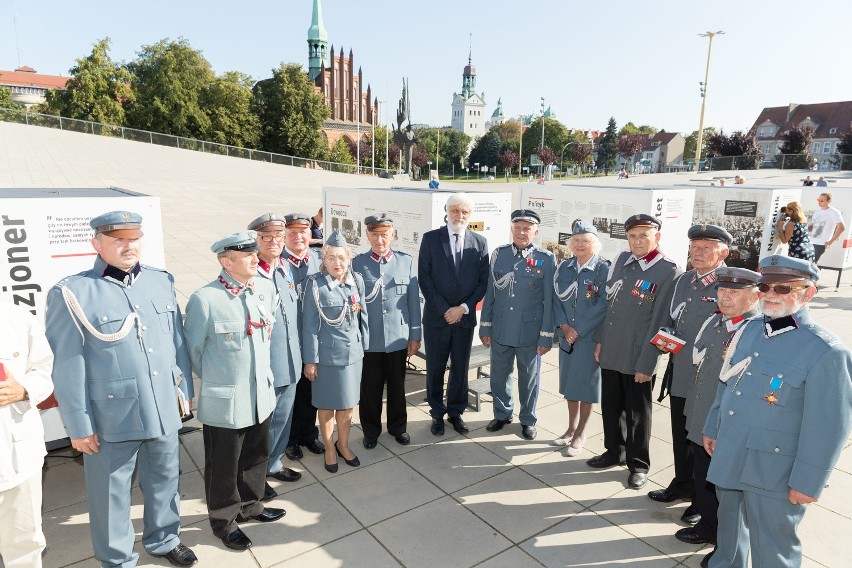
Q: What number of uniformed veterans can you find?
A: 12